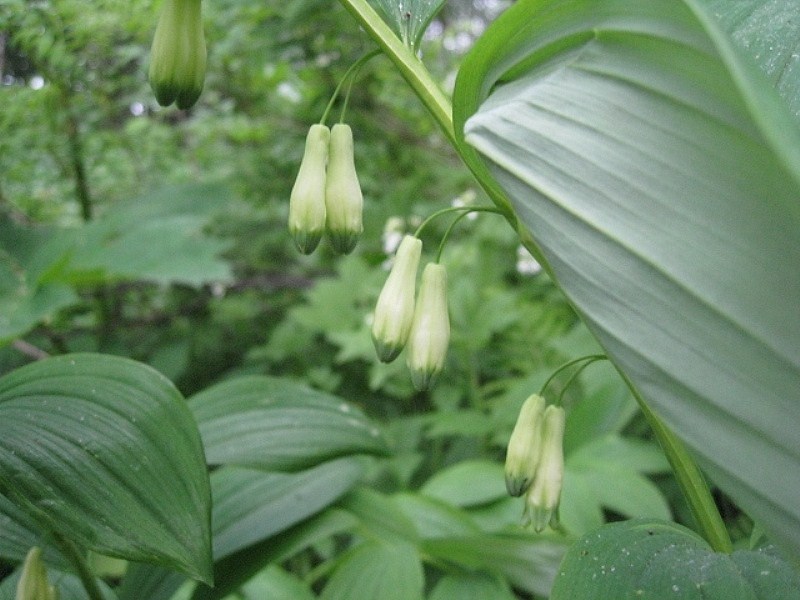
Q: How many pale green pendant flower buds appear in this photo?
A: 8